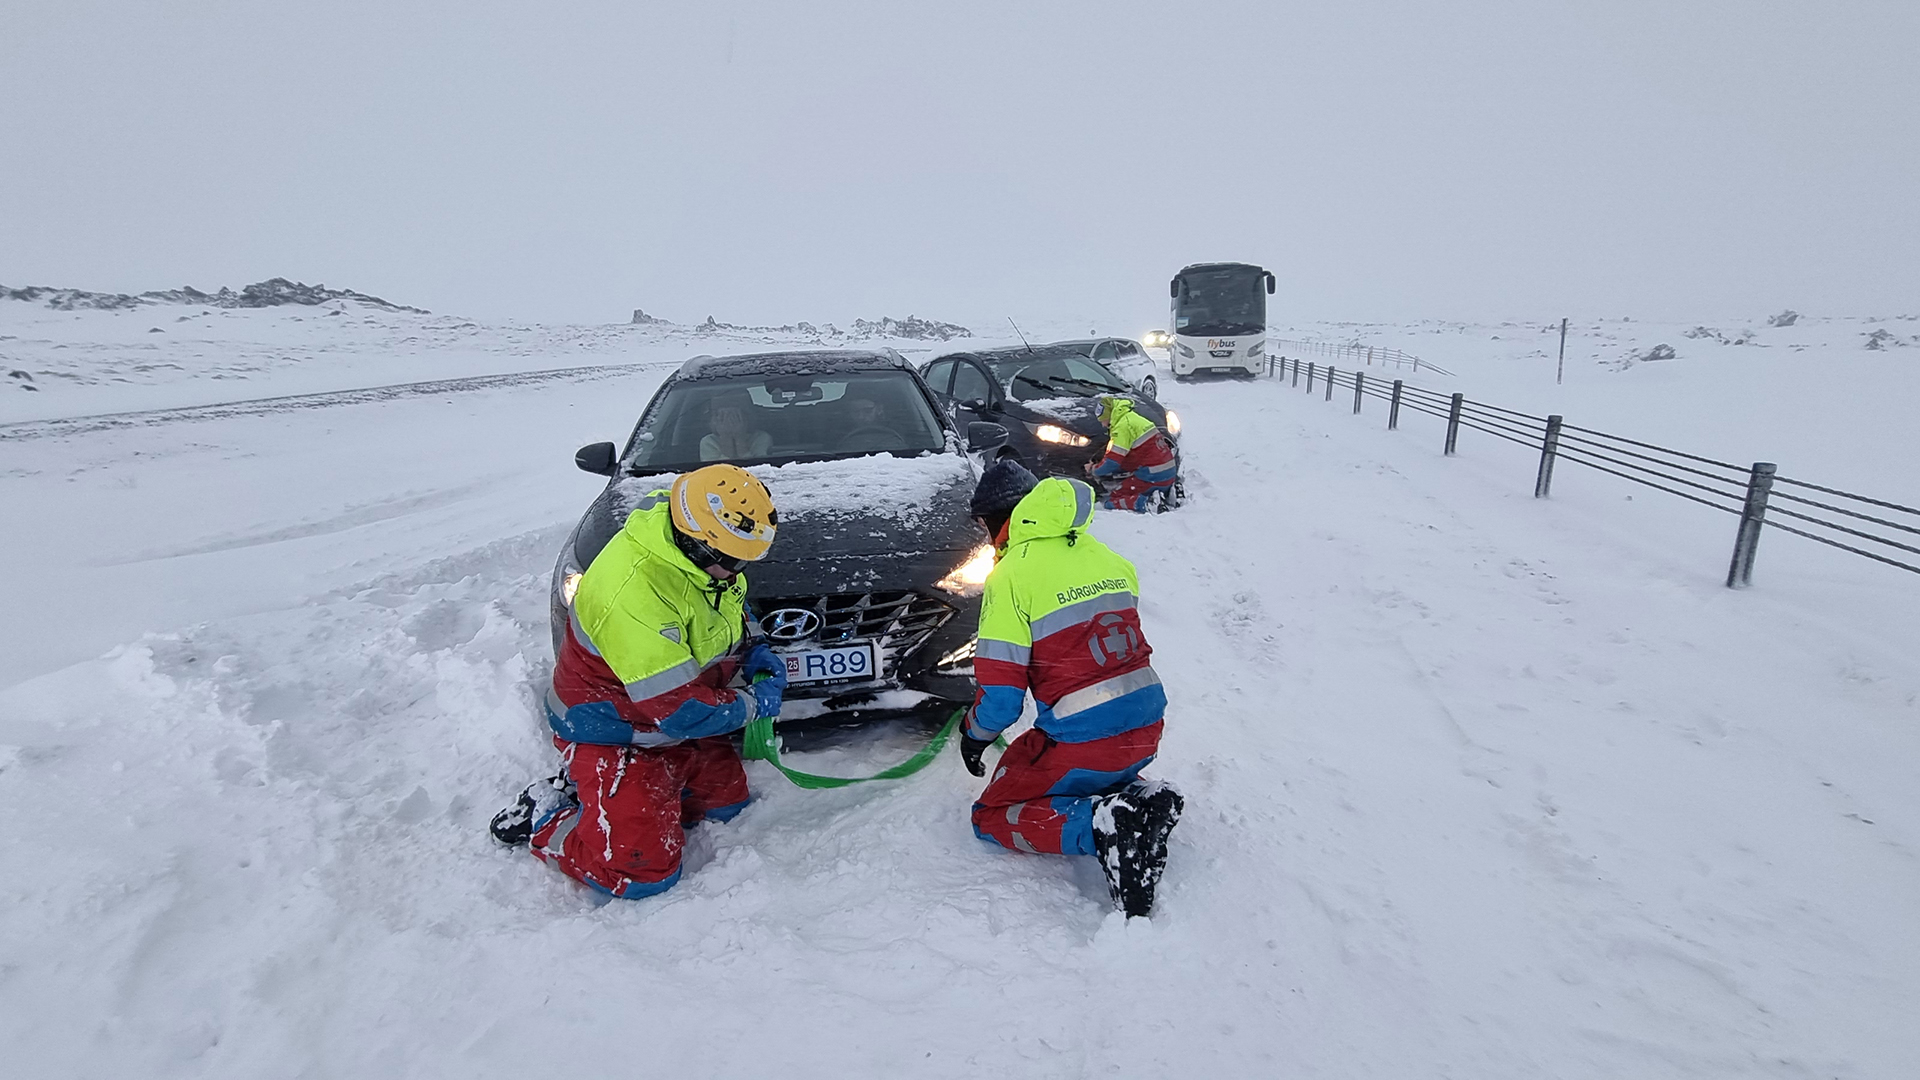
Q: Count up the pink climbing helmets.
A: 0